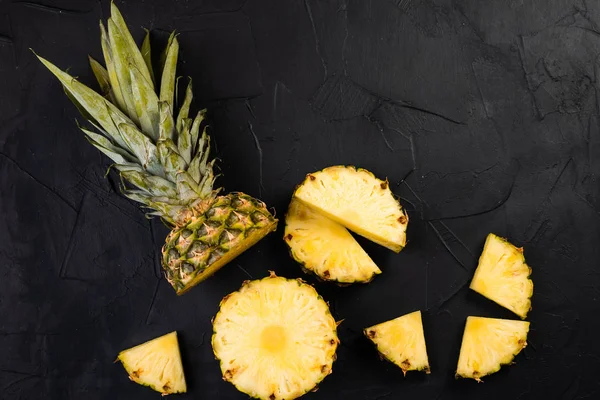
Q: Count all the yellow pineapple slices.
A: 7